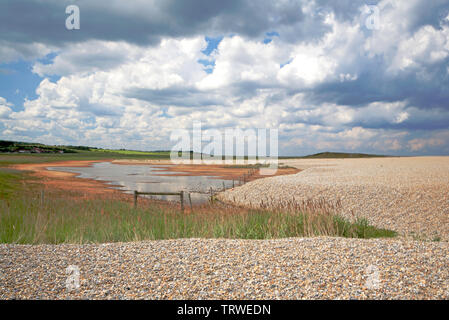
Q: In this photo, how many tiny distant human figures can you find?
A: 0